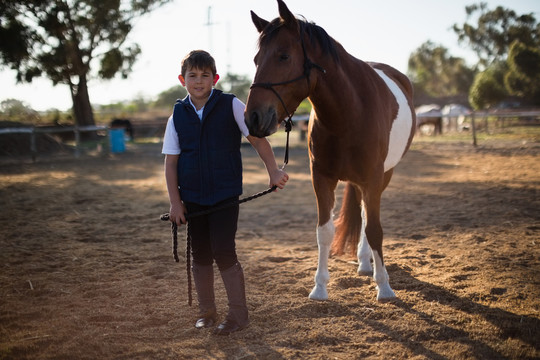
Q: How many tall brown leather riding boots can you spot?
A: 2